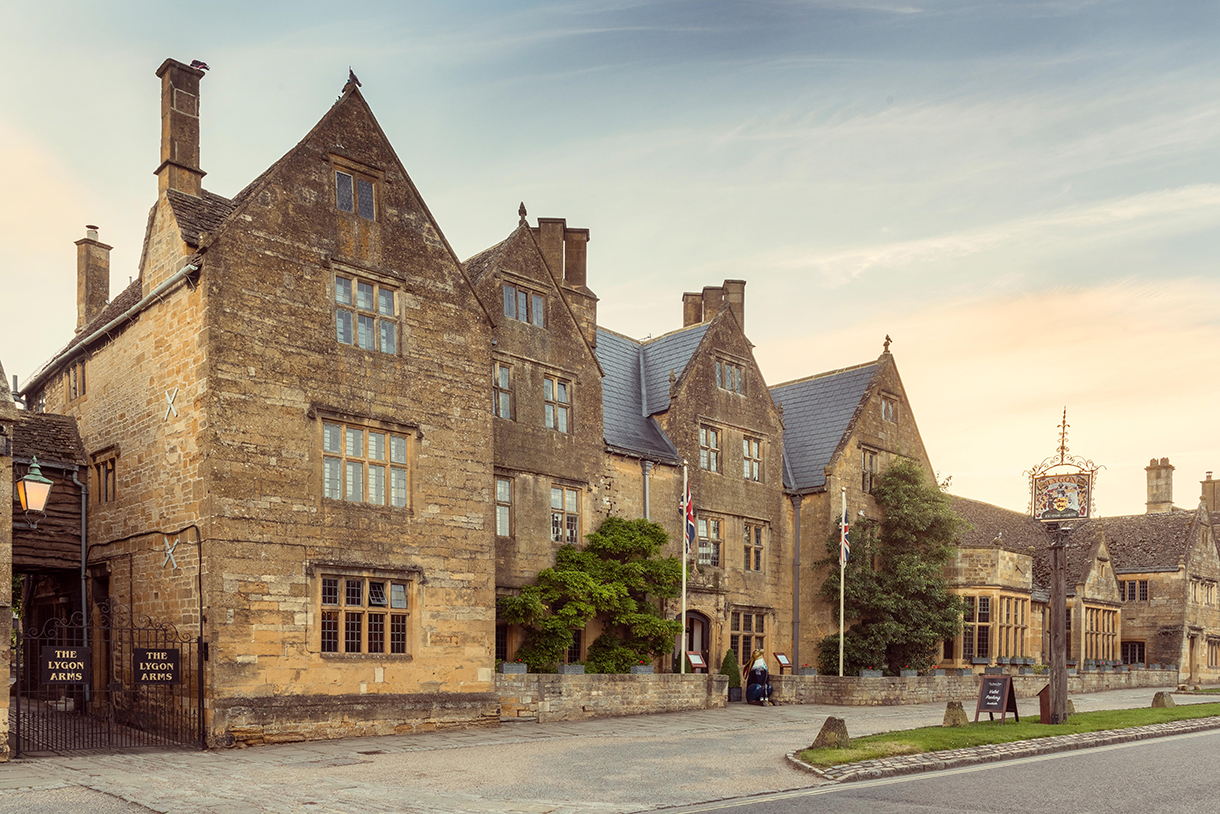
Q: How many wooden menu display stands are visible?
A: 2